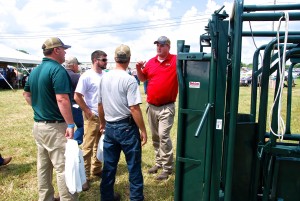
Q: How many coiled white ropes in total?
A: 1